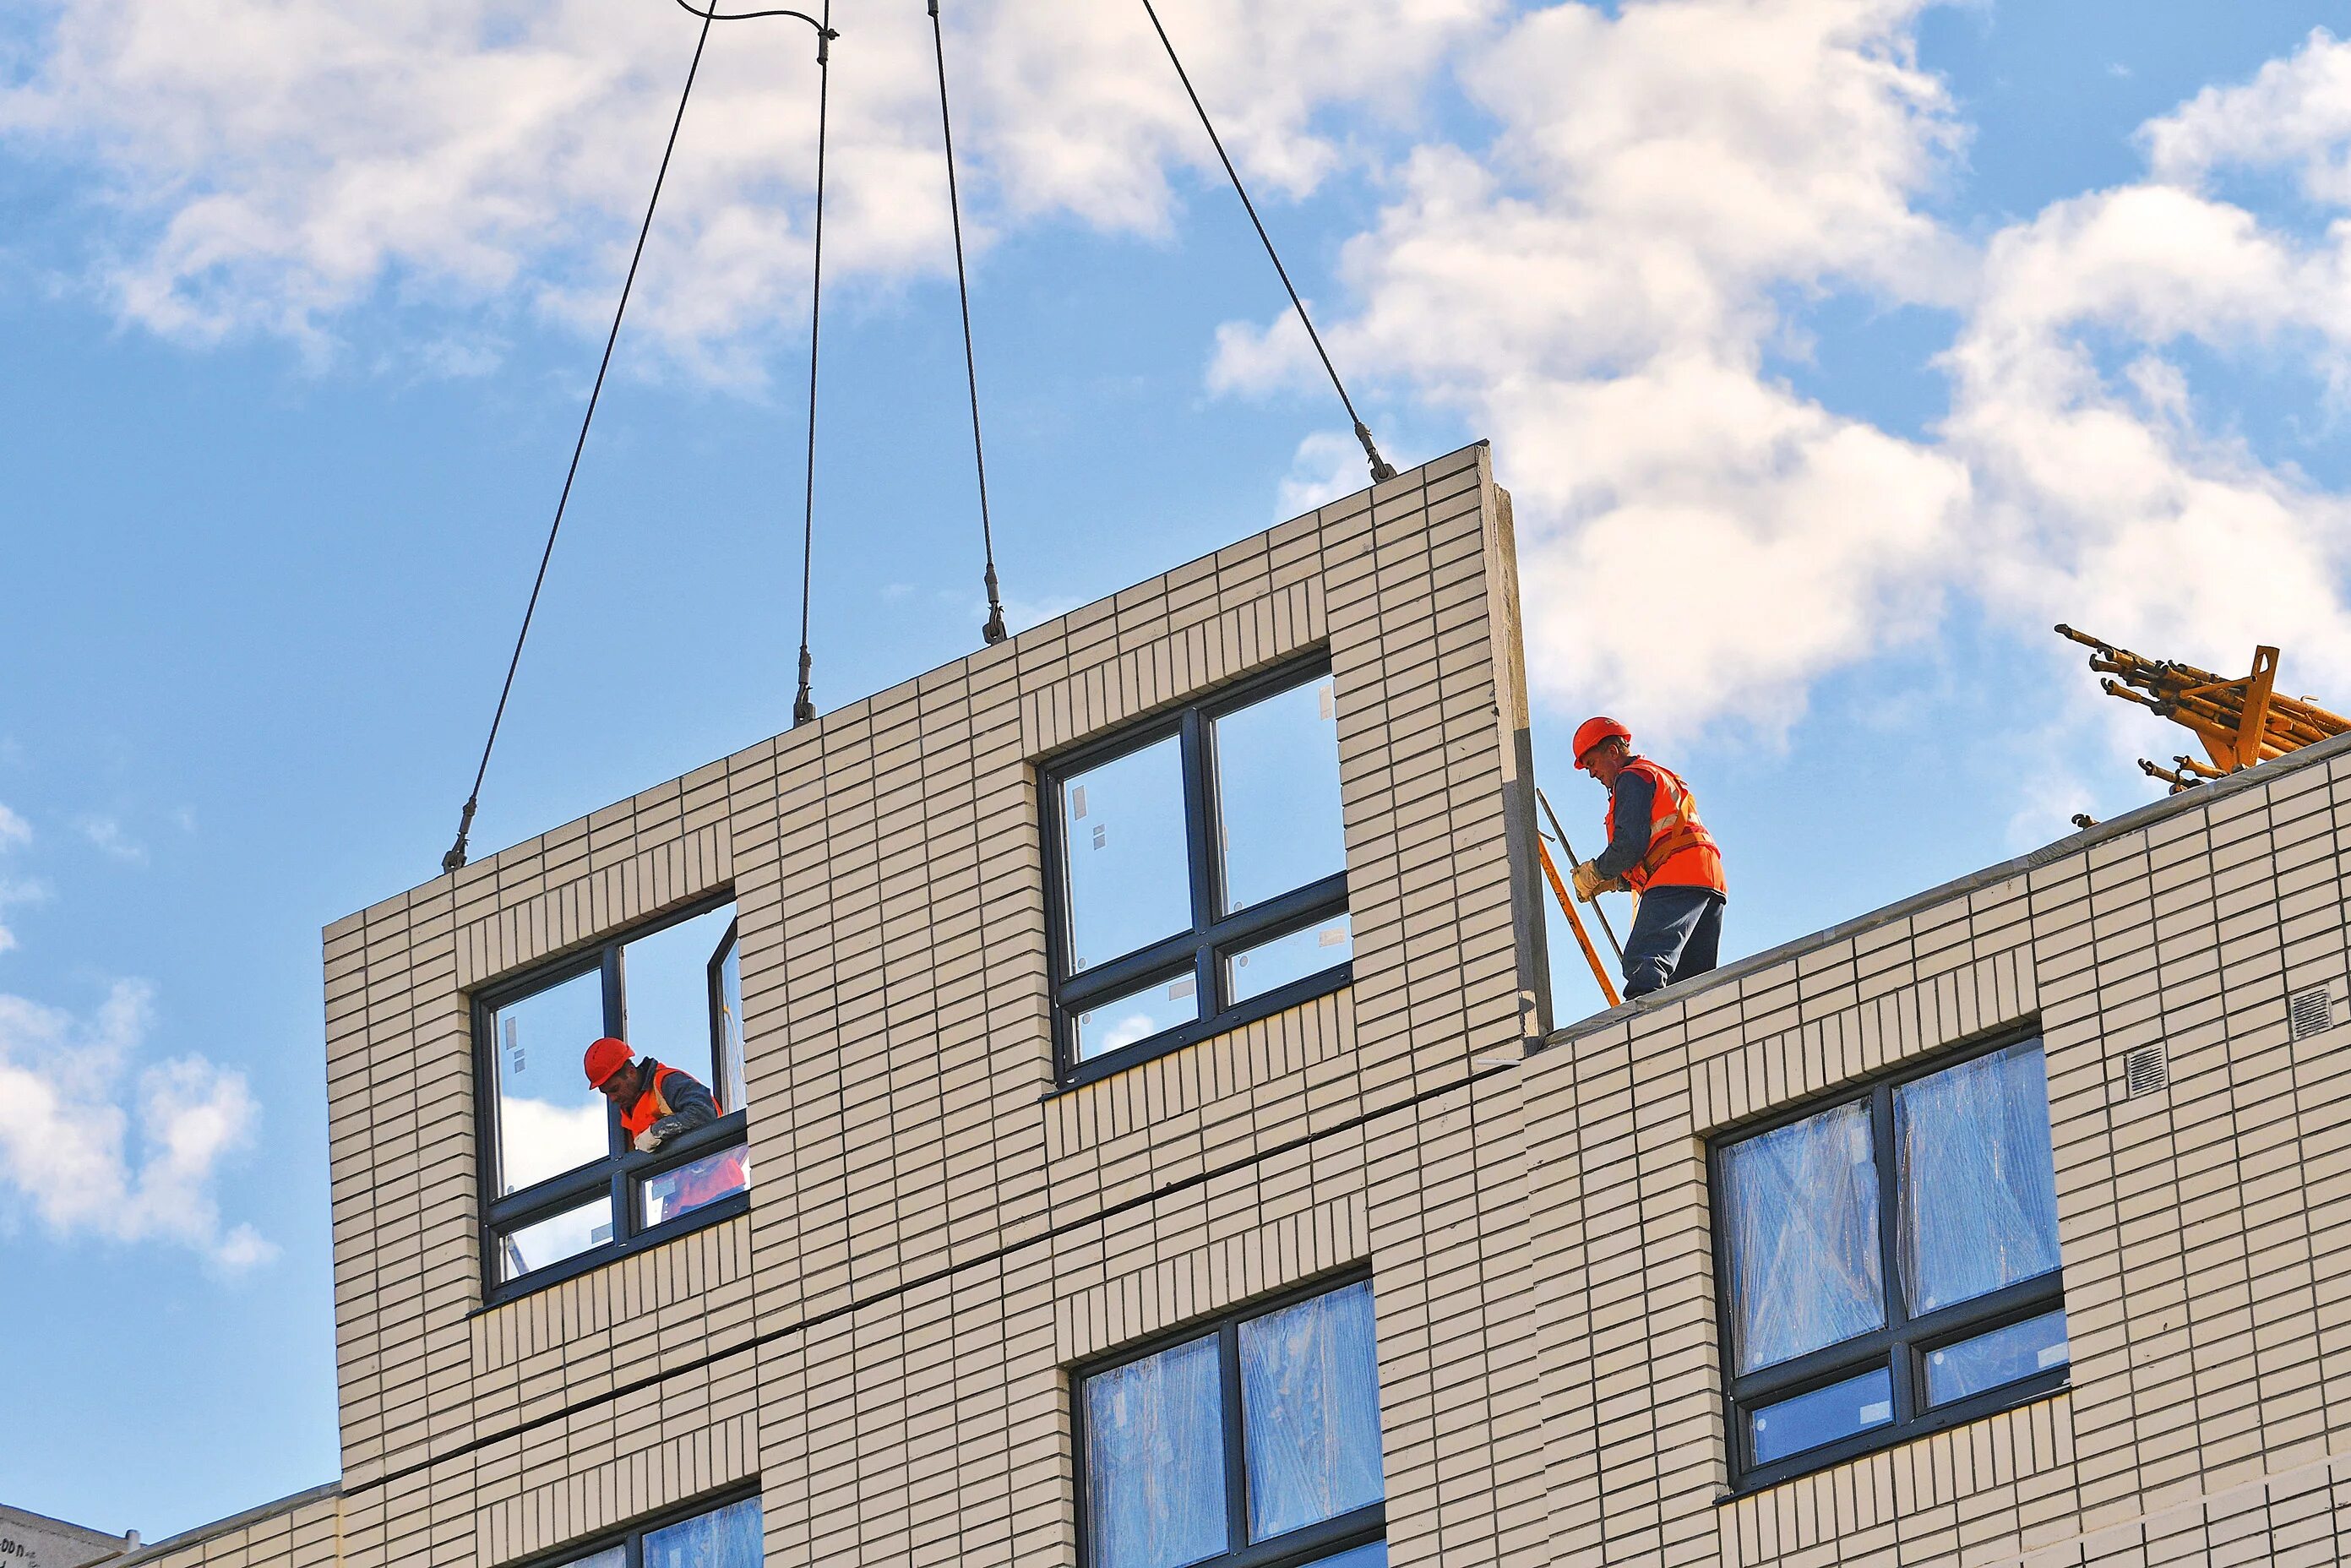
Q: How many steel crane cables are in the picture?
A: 4